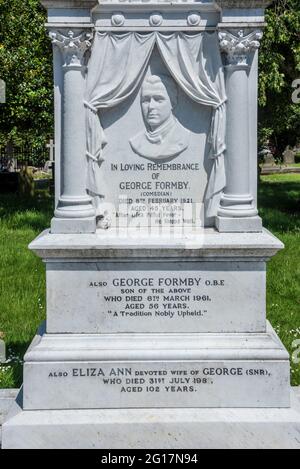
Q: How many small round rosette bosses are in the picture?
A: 3